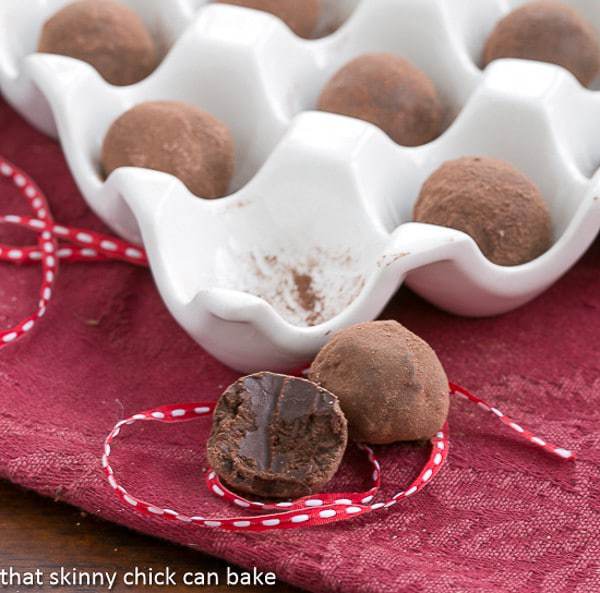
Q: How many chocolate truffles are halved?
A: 1